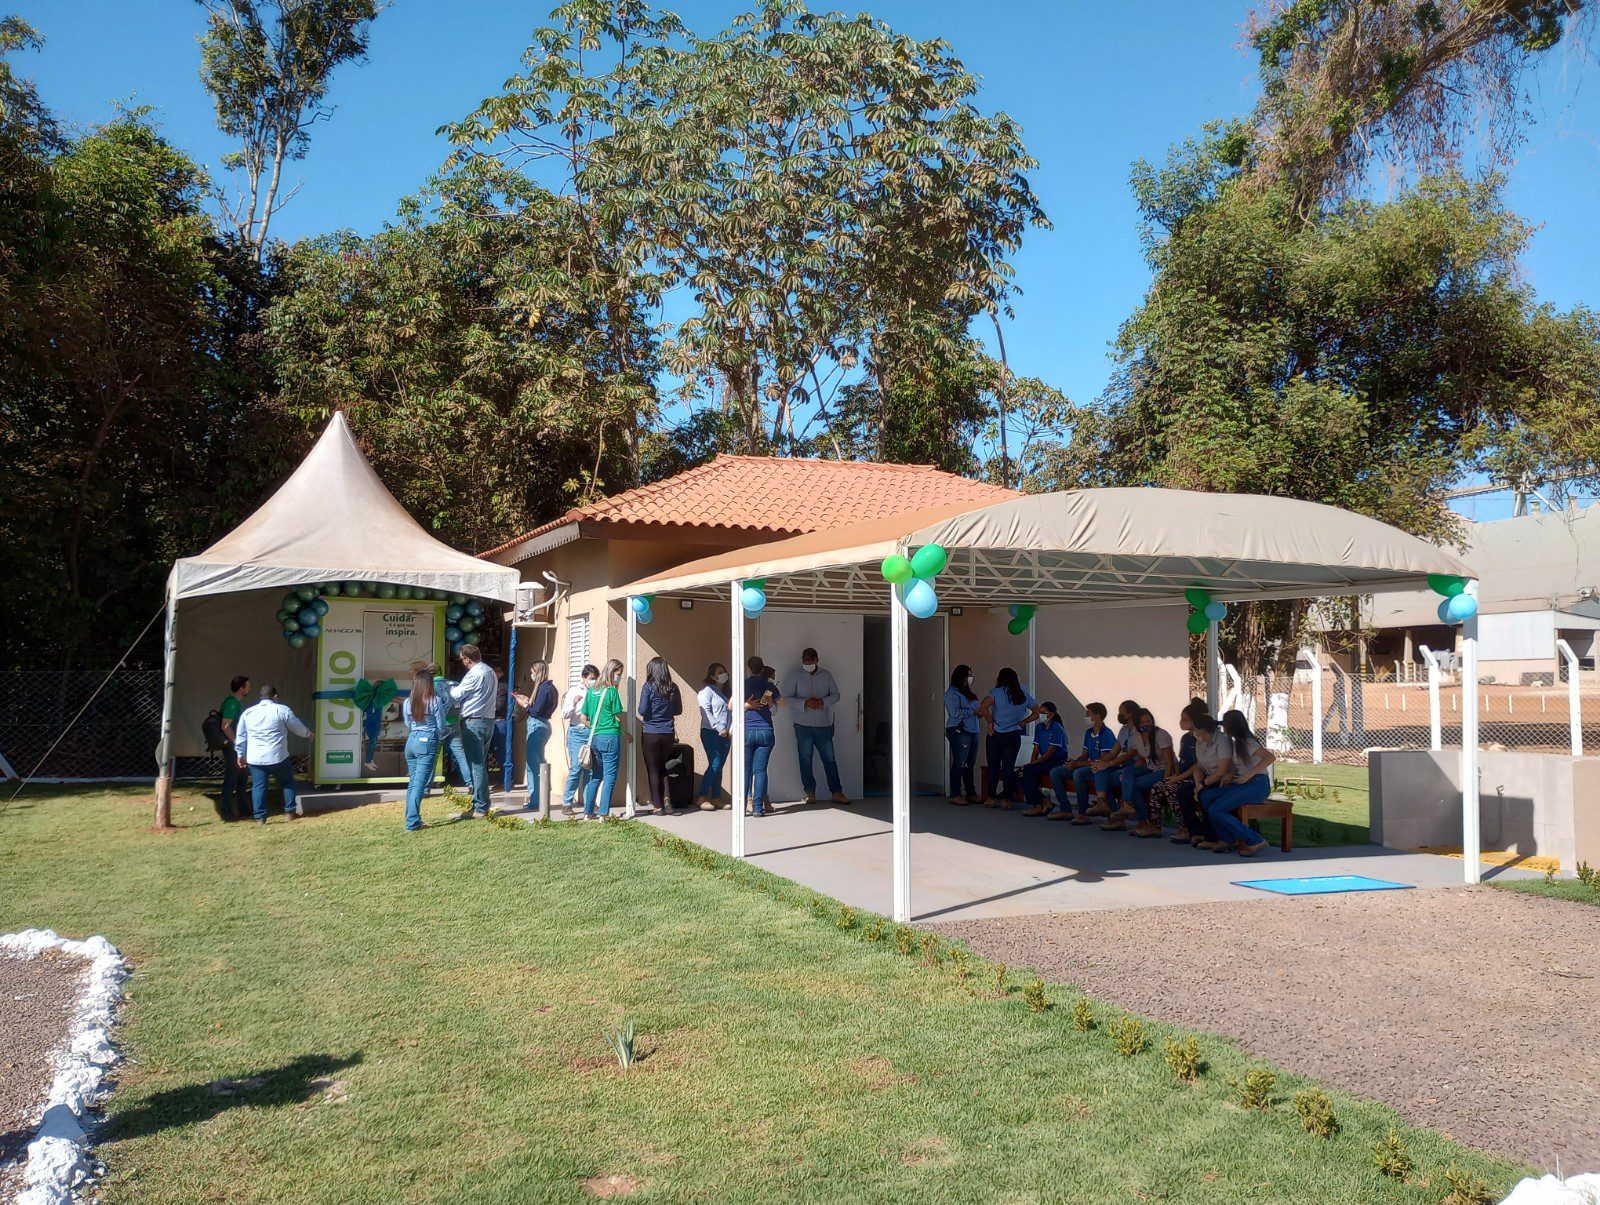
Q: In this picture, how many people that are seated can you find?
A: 7